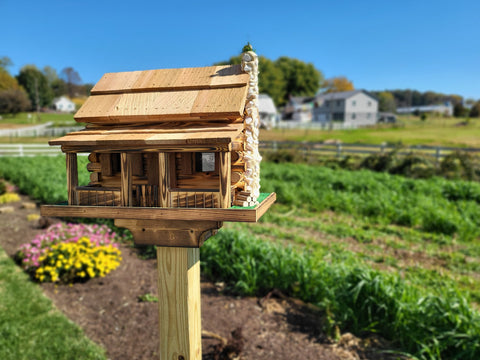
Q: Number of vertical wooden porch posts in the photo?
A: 4